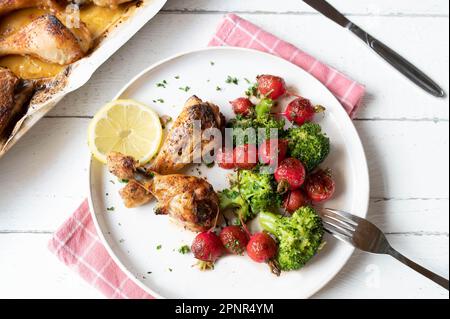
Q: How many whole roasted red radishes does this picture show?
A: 12